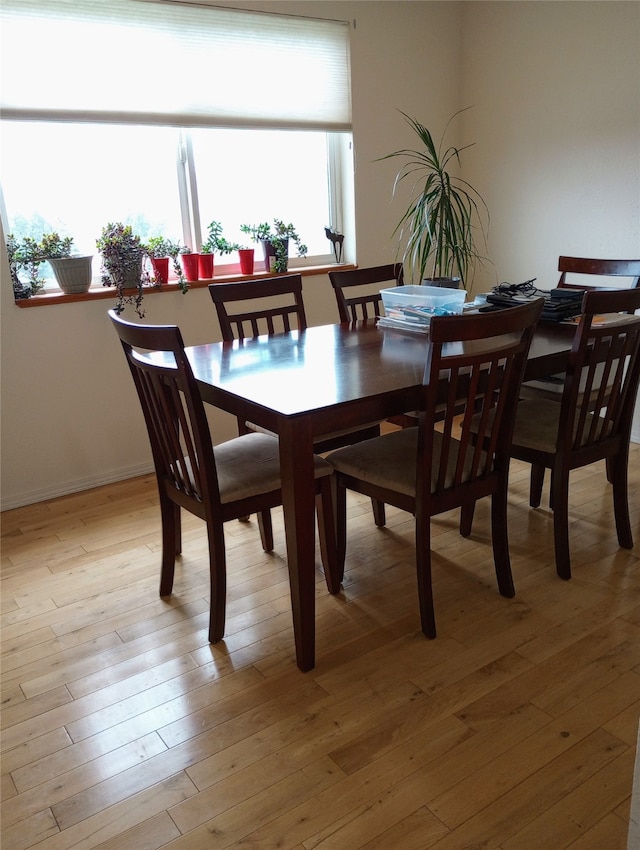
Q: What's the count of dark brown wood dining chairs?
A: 6